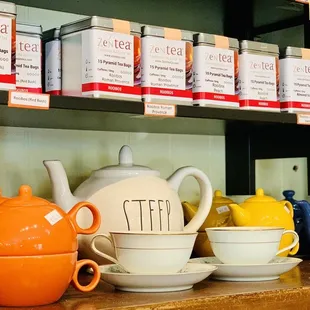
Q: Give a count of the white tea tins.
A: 8